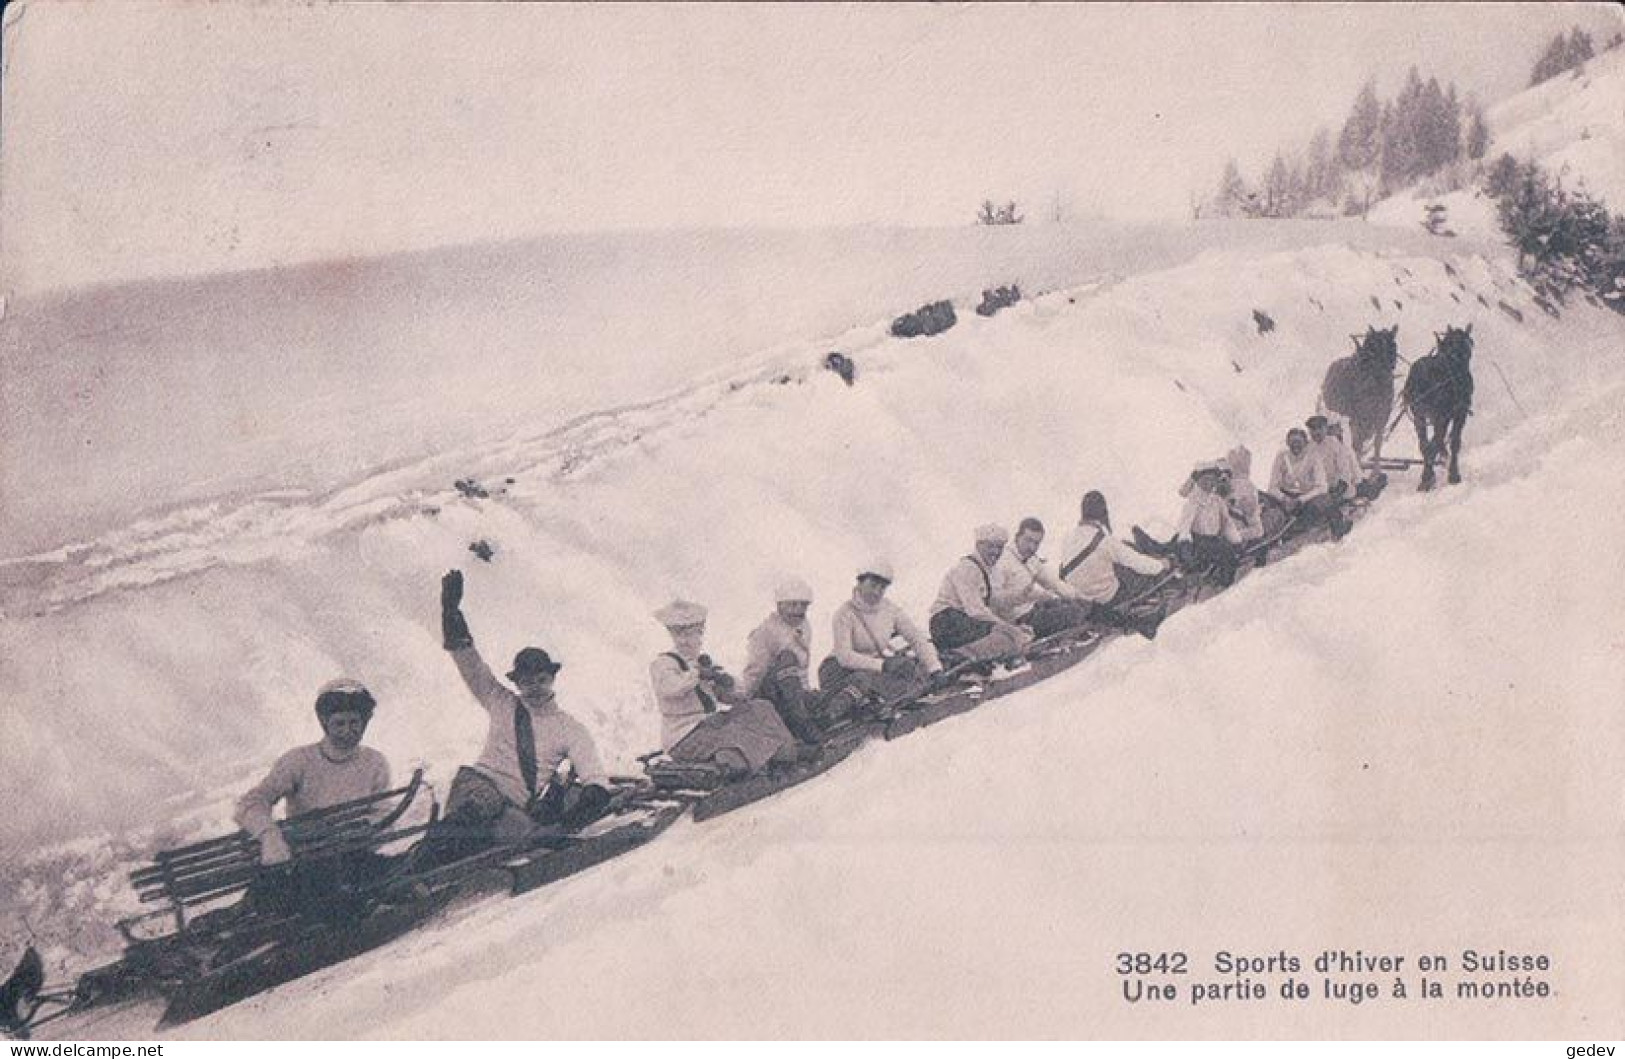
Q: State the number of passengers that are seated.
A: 13